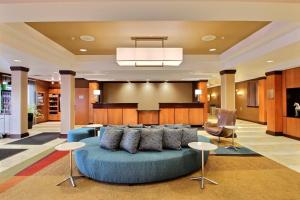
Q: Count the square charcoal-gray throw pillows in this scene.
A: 5